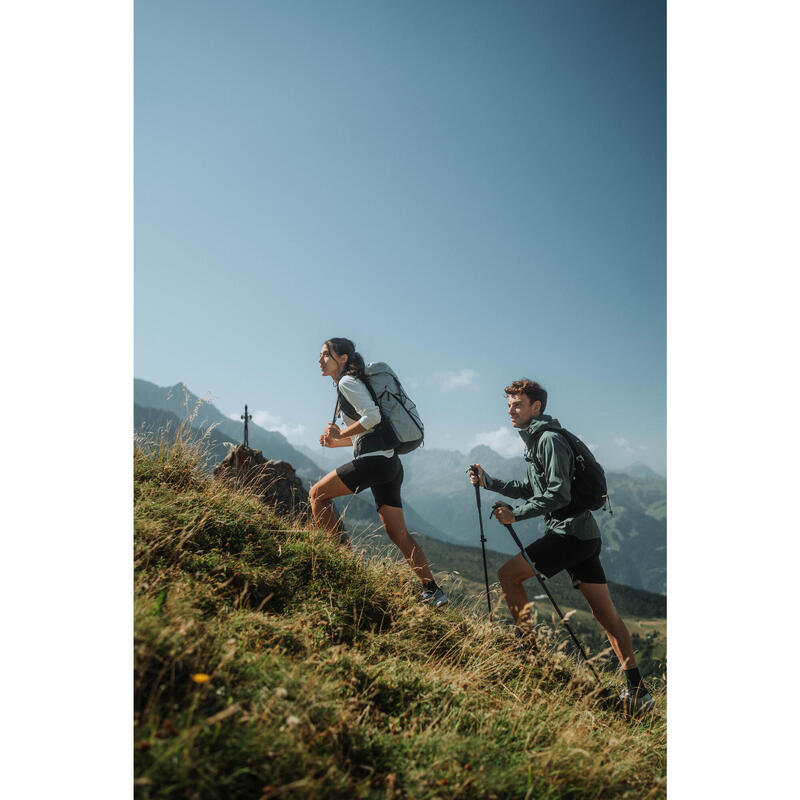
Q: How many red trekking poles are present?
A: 0